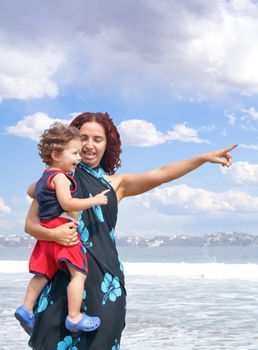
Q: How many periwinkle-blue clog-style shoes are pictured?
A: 2